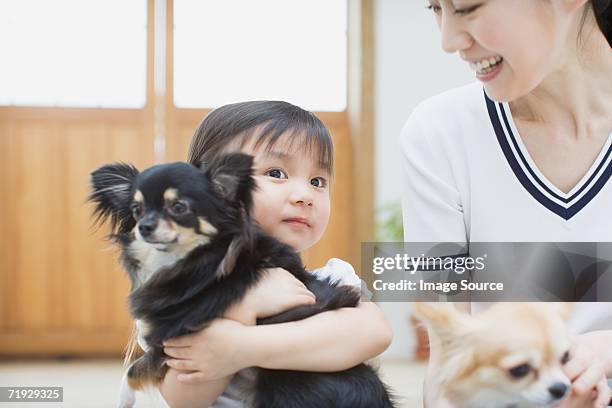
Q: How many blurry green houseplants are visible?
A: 1